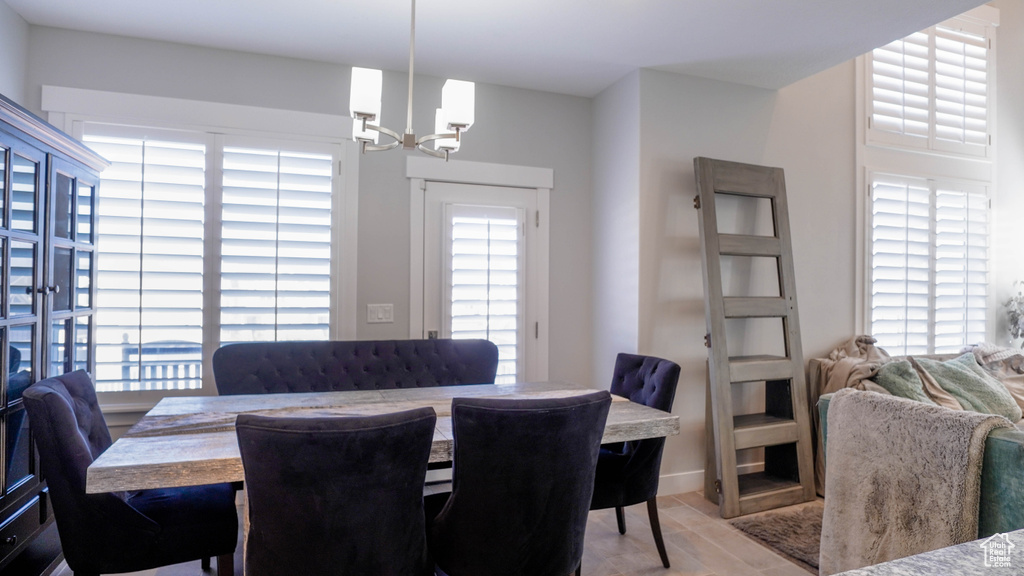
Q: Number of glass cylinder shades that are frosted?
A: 4